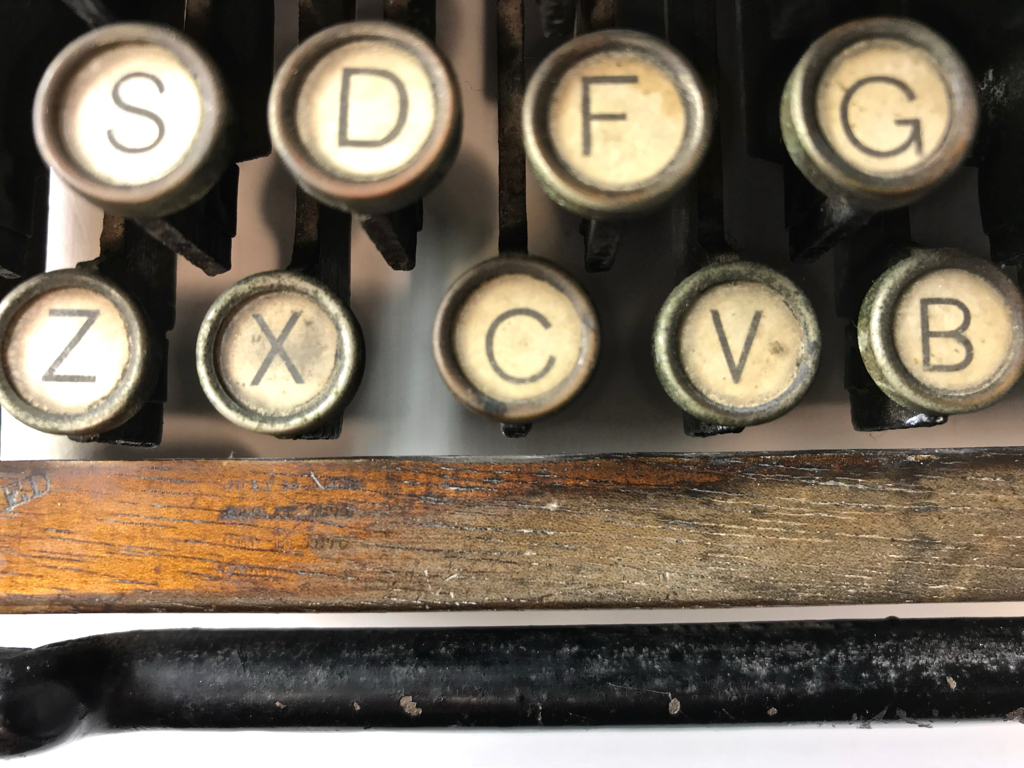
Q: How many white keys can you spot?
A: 9